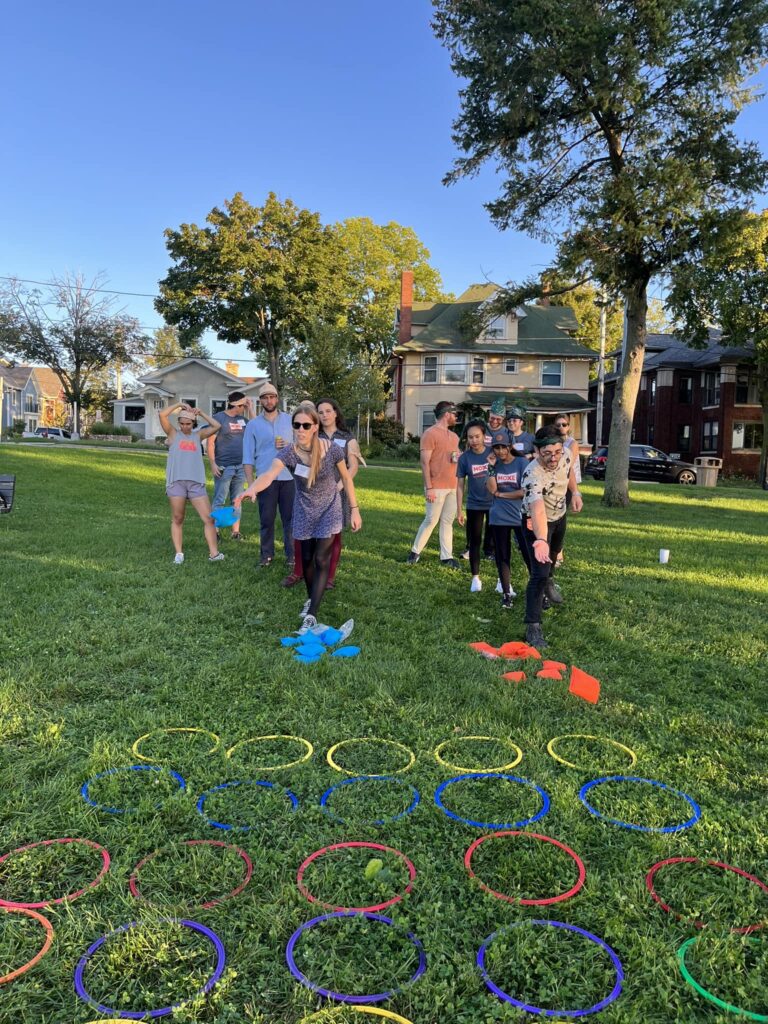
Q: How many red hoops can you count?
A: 5